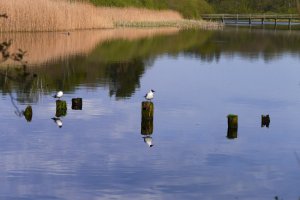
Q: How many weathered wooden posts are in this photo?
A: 6